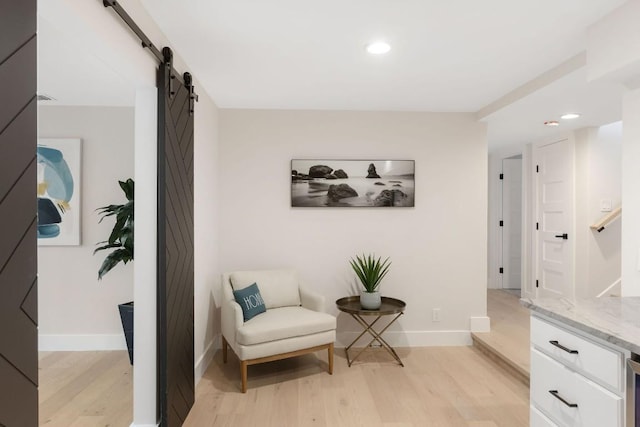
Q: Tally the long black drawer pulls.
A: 2